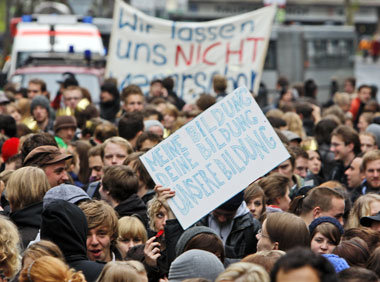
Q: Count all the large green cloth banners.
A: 0